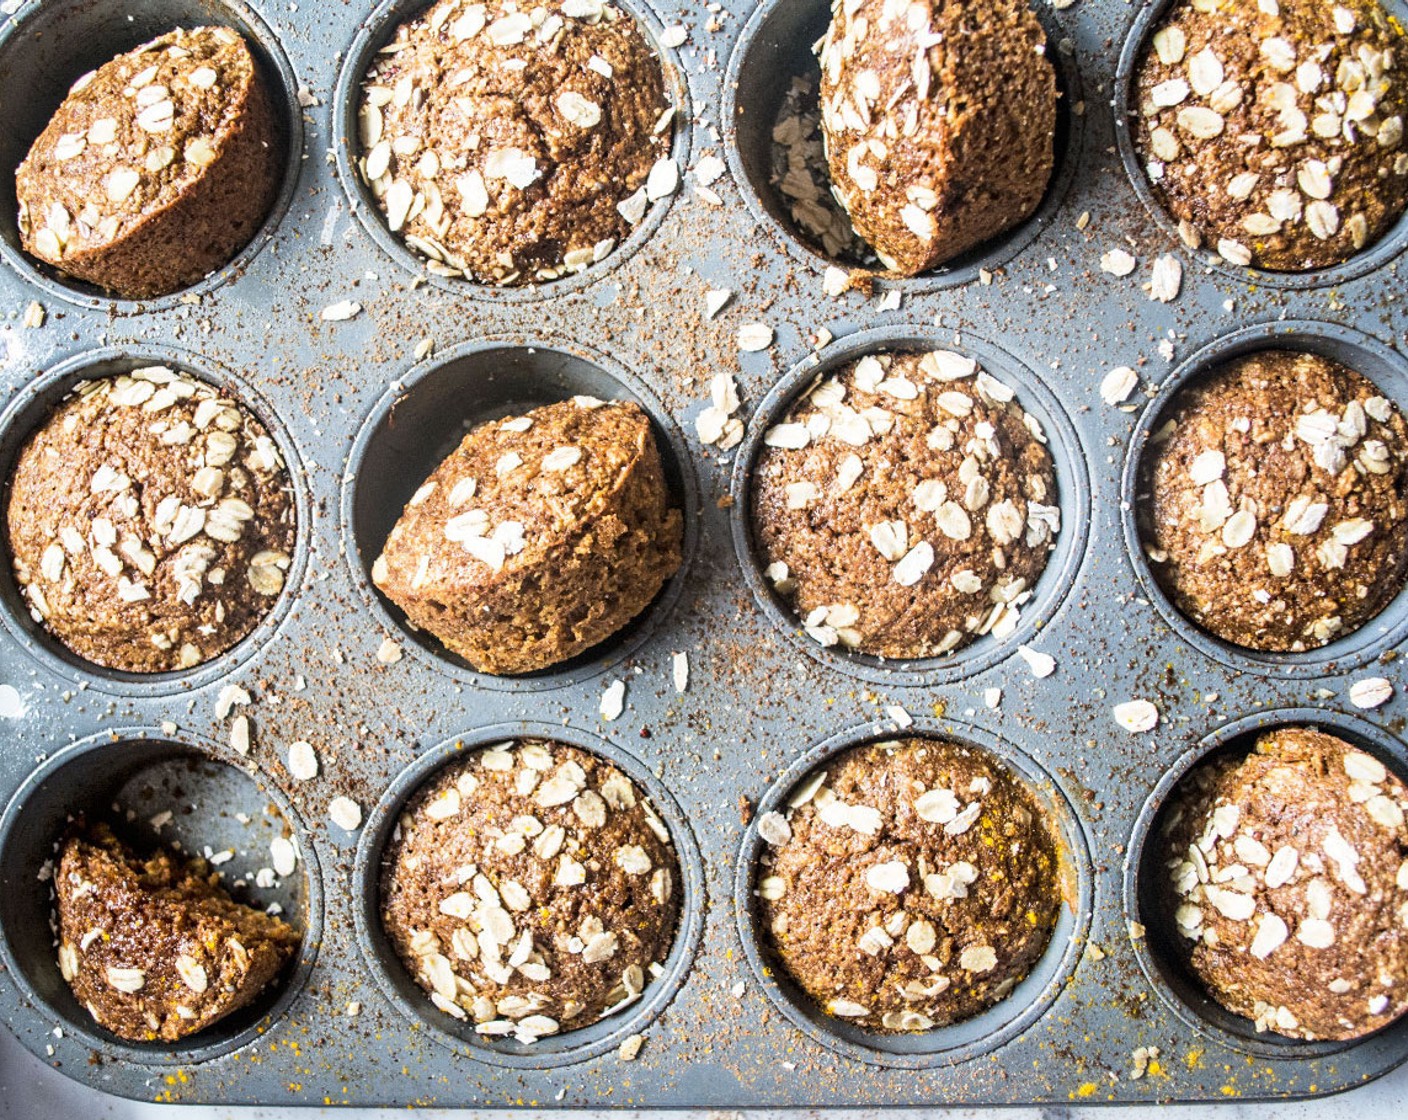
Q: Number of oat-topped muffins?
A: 12